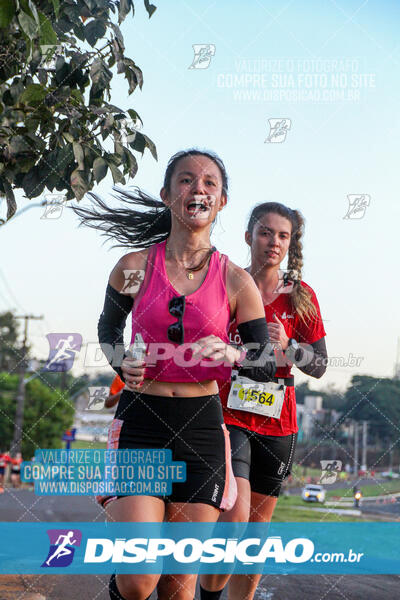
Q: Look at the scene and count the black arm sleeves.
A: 3